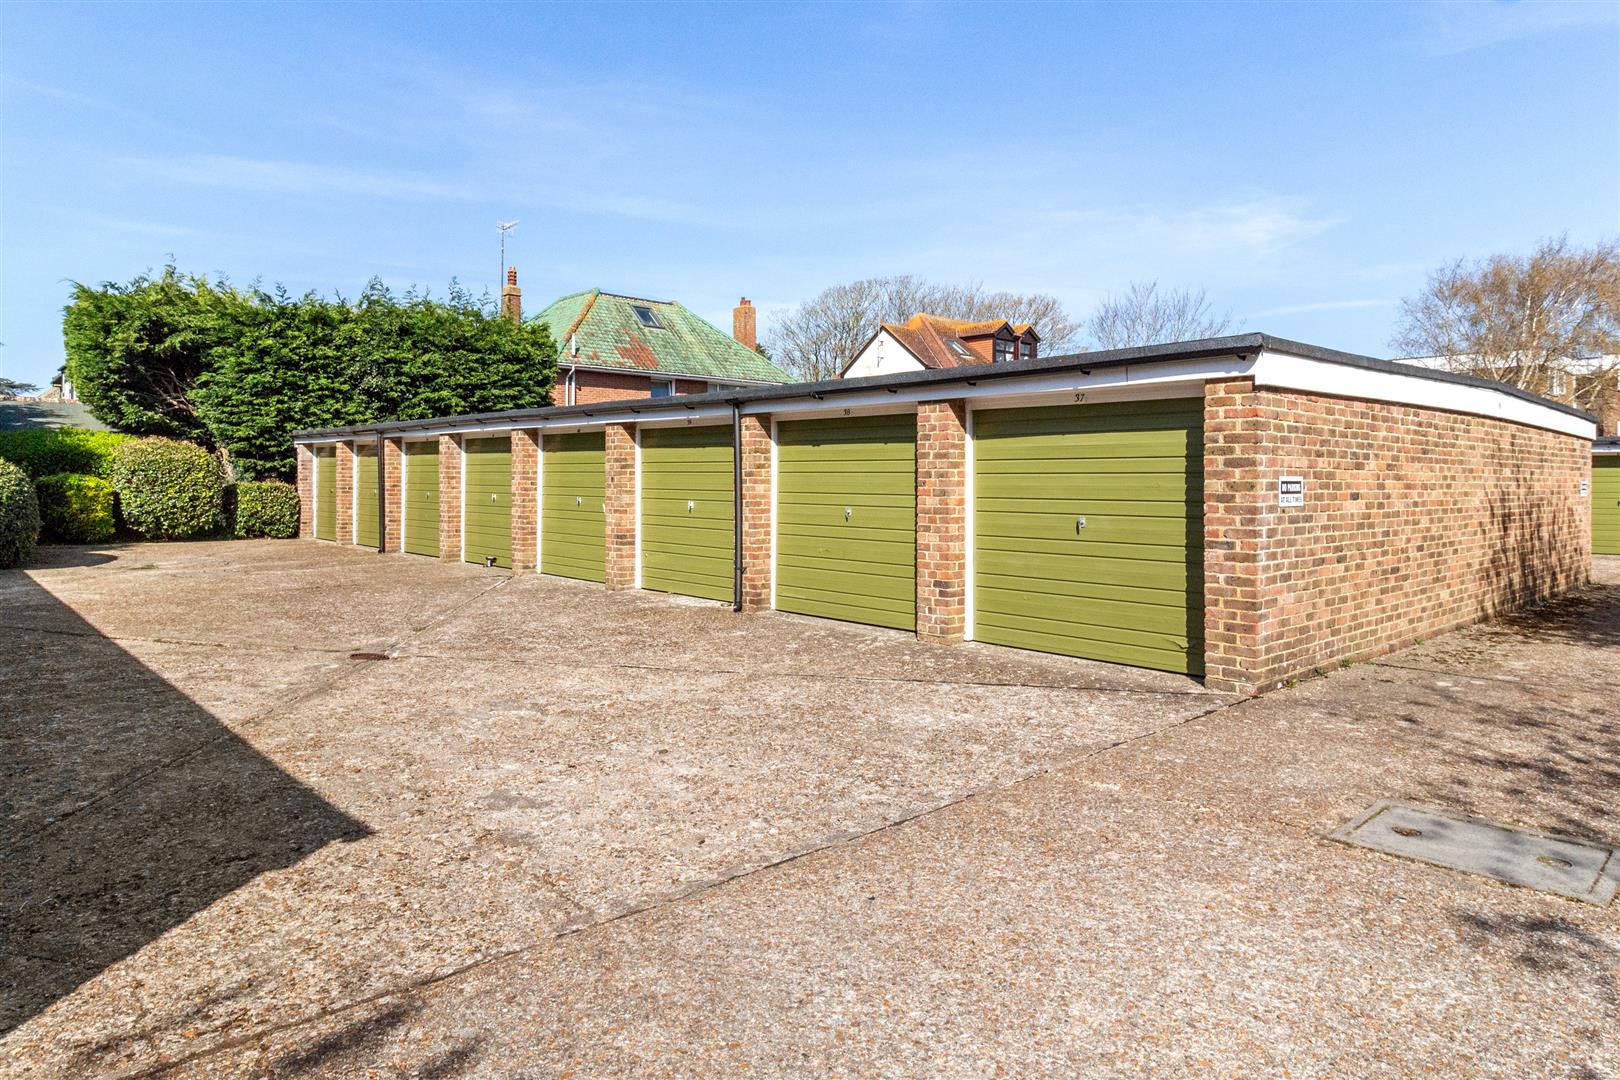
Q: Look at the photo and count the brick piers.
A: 9